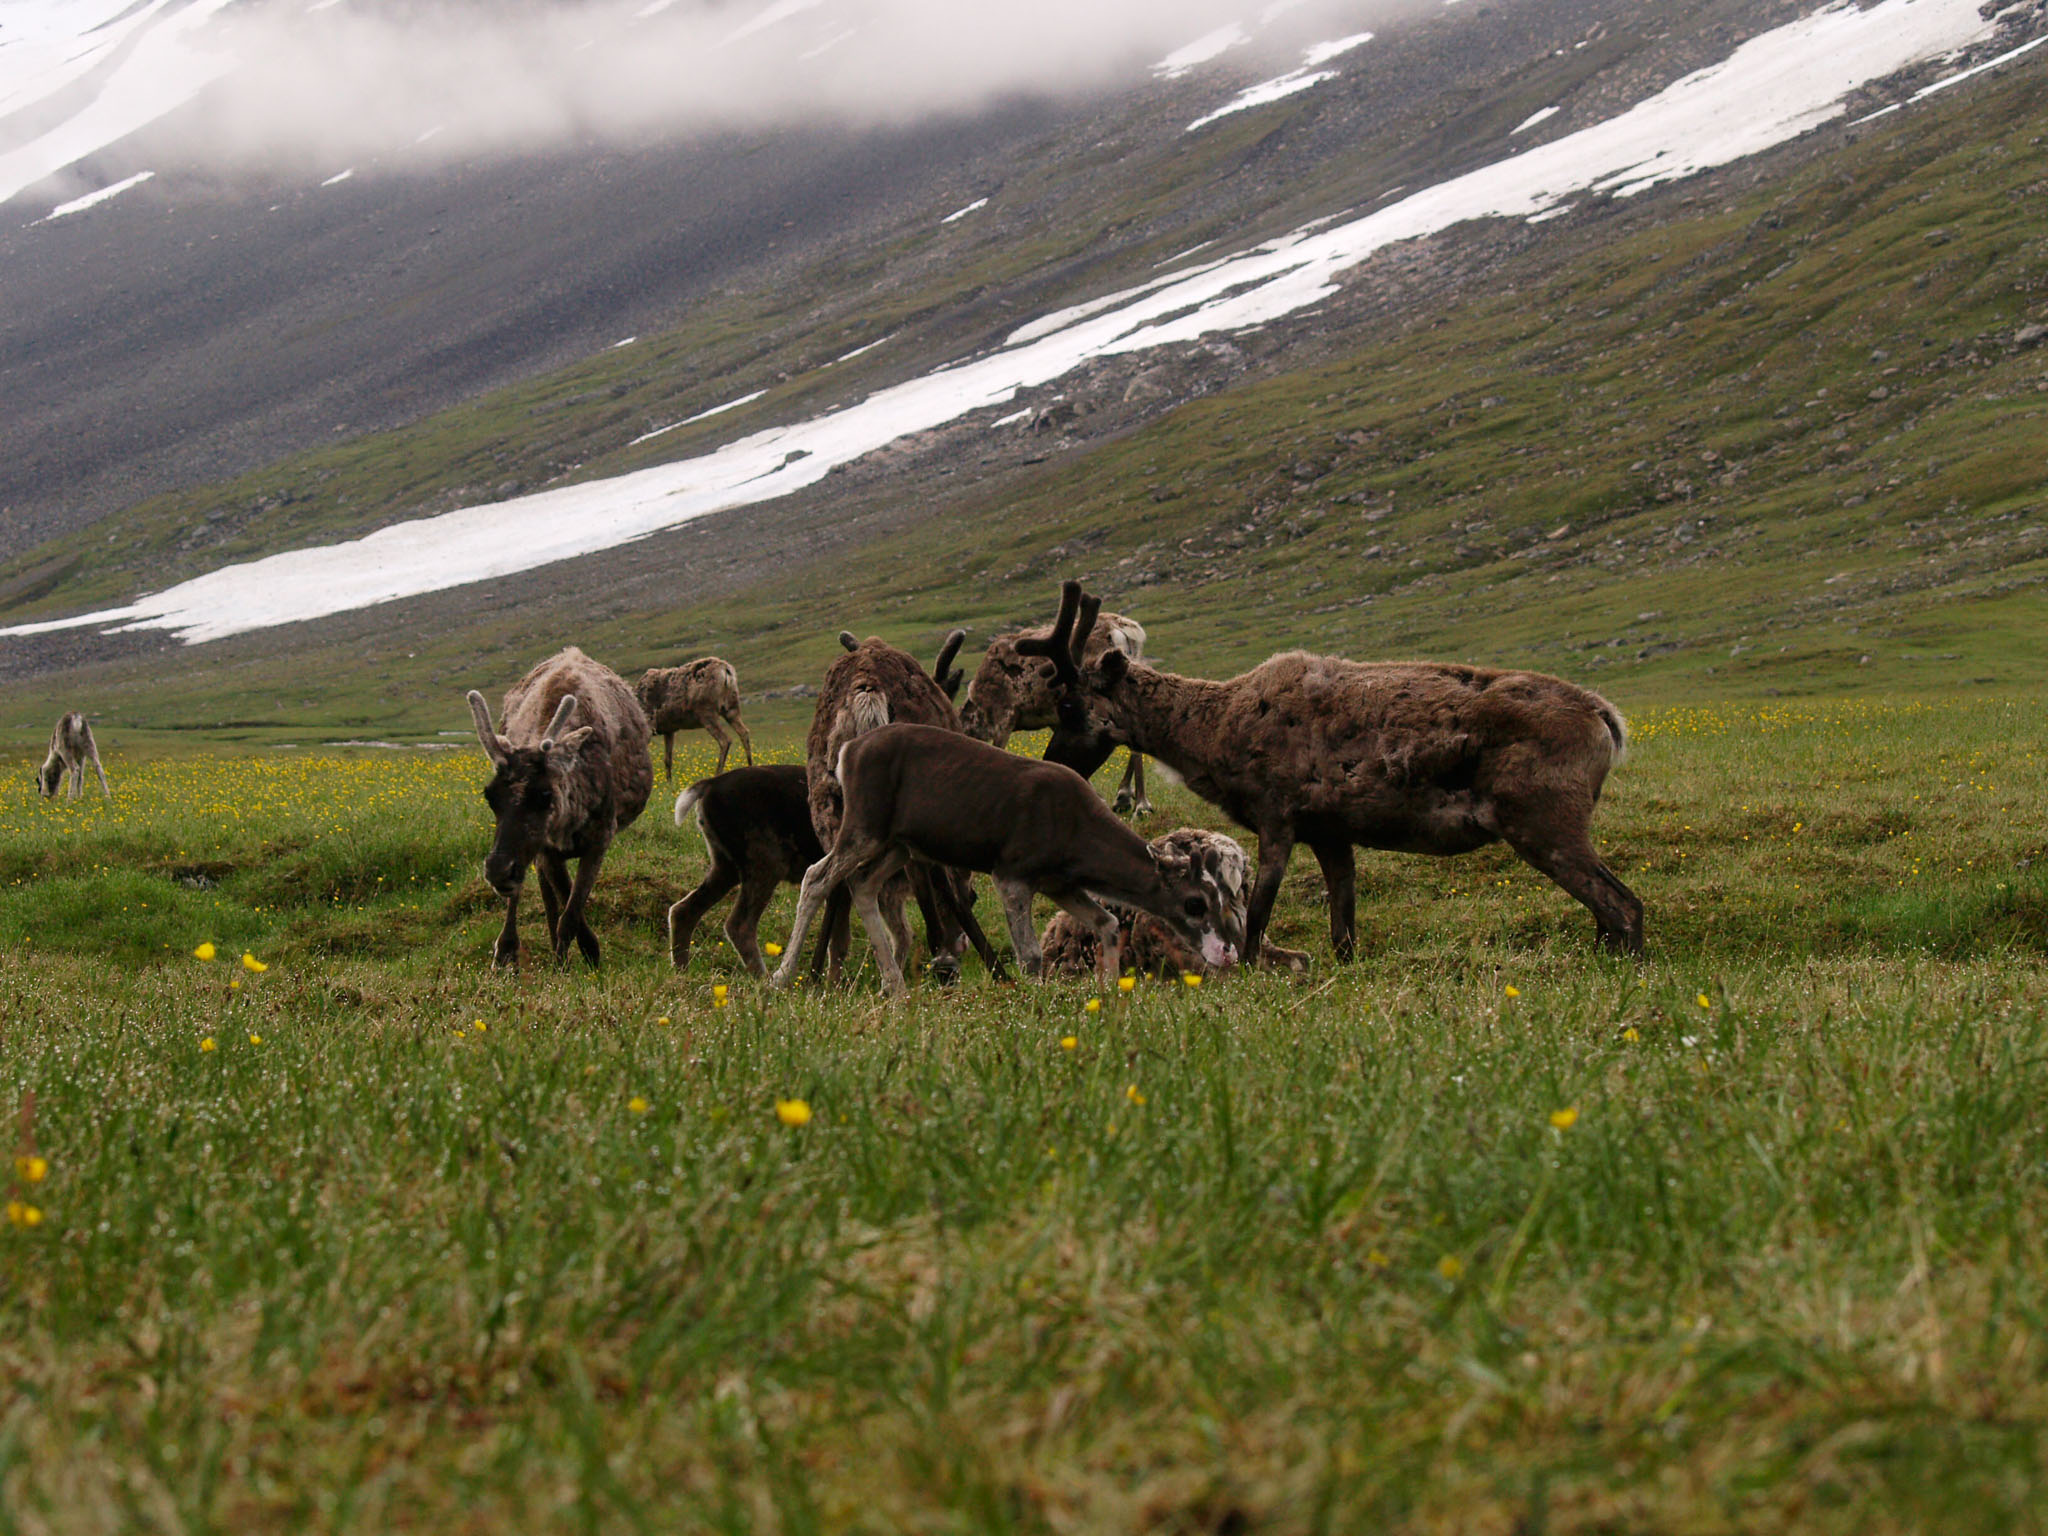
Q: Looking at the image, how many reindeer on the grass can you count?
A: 9